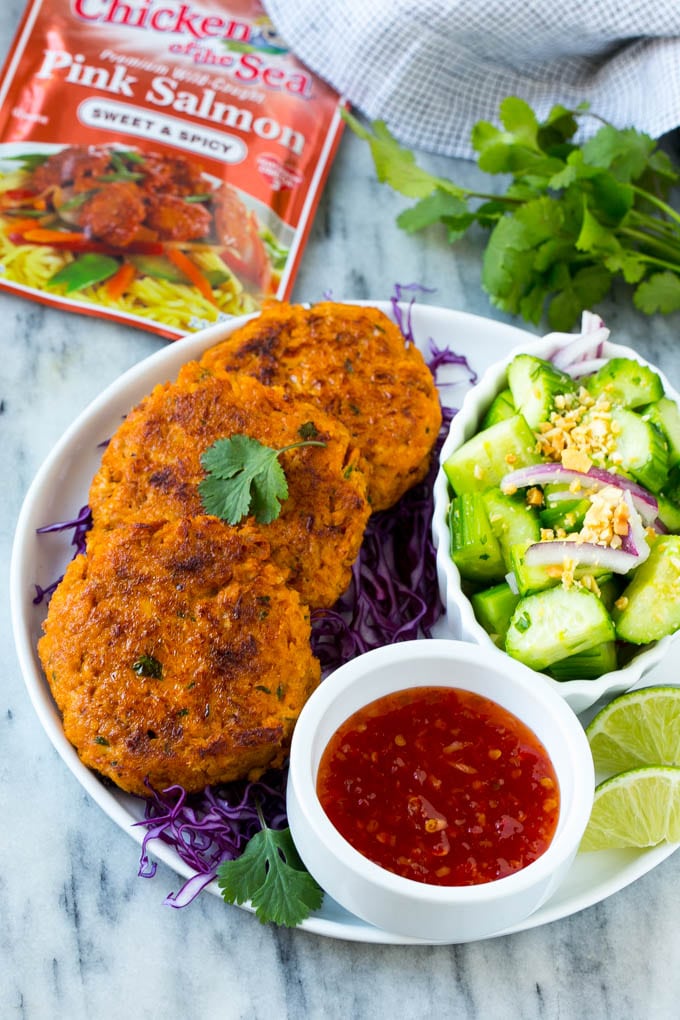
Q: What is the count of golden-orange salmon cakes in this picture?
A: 3